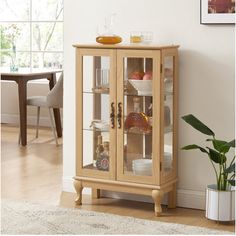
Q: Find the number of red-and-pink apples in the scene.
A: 2